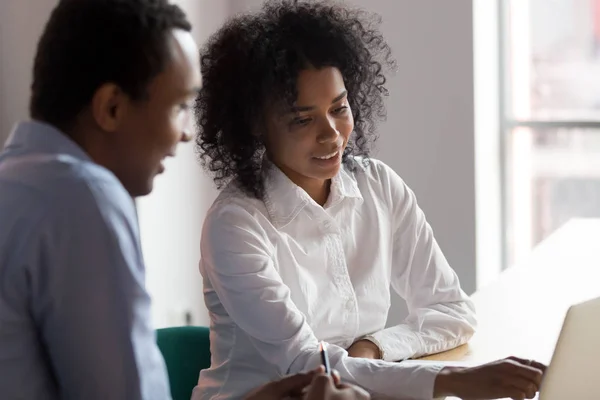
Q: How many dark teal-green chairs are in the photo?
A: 1